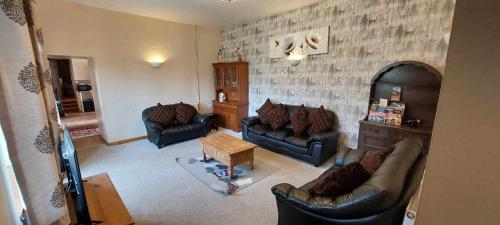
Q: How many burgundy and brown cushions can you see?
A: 8